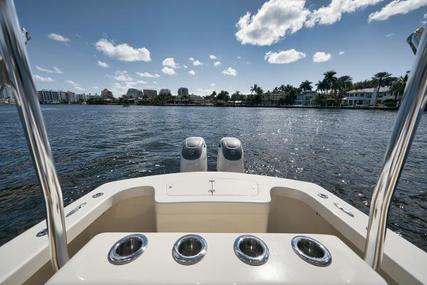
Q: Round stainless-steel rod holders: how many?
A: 4